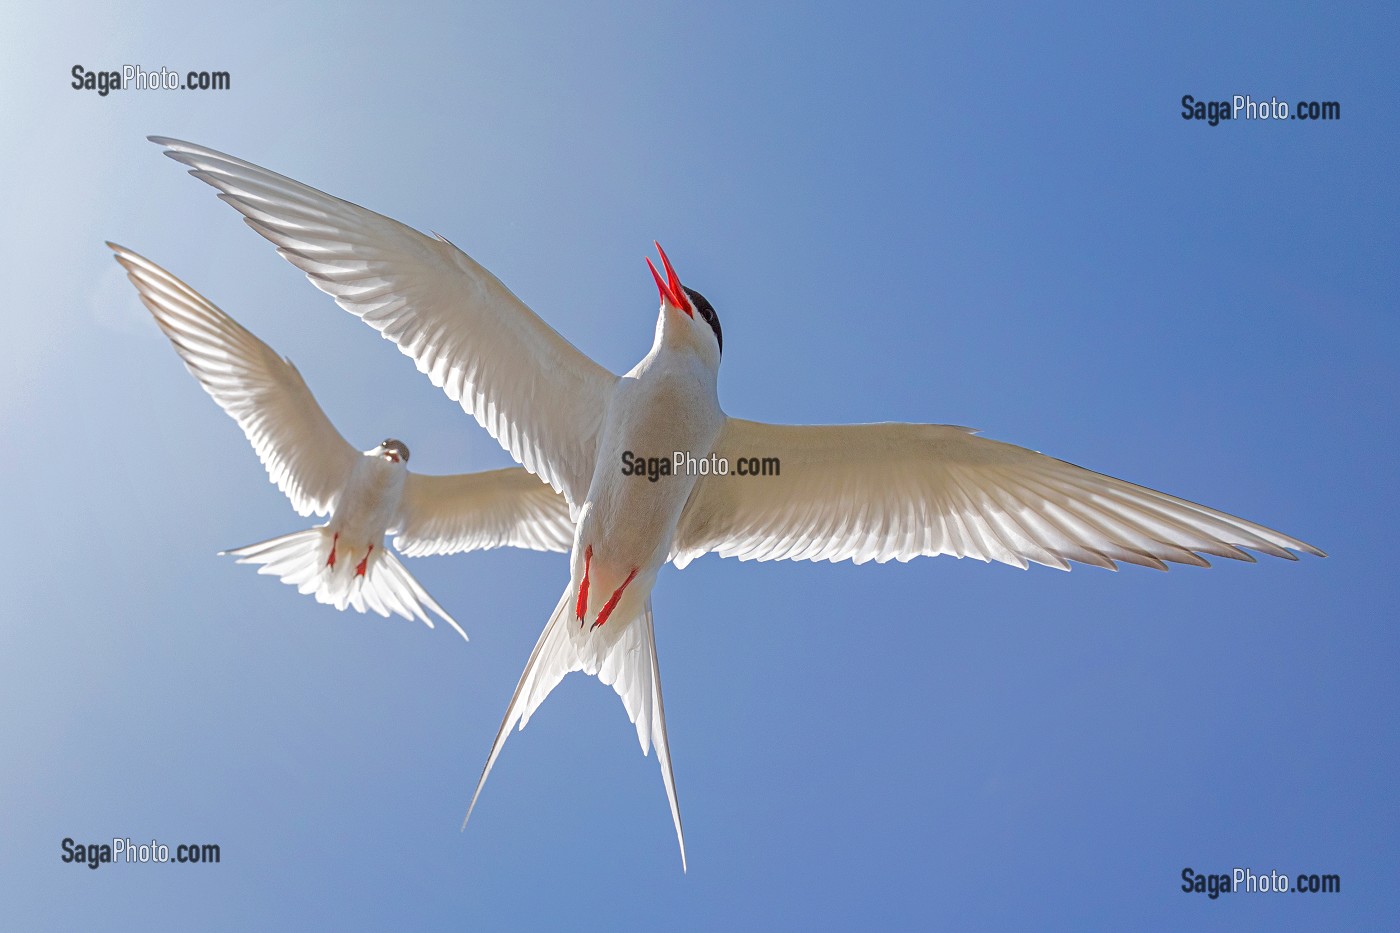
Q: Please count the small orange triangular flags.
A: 0